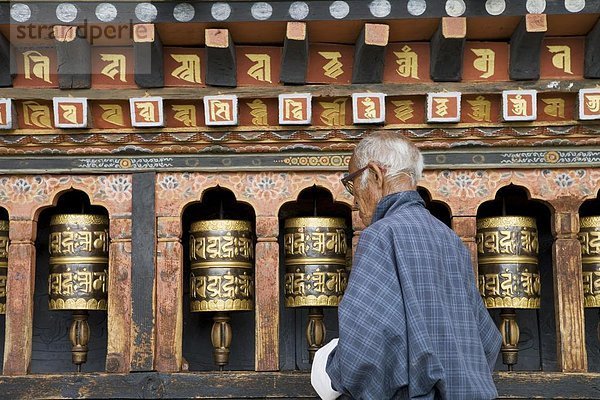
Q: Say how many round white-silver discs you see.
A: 15